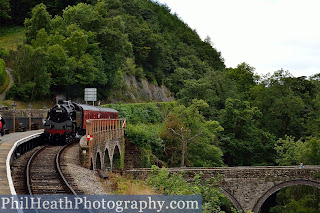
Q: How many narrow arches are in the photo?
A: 4